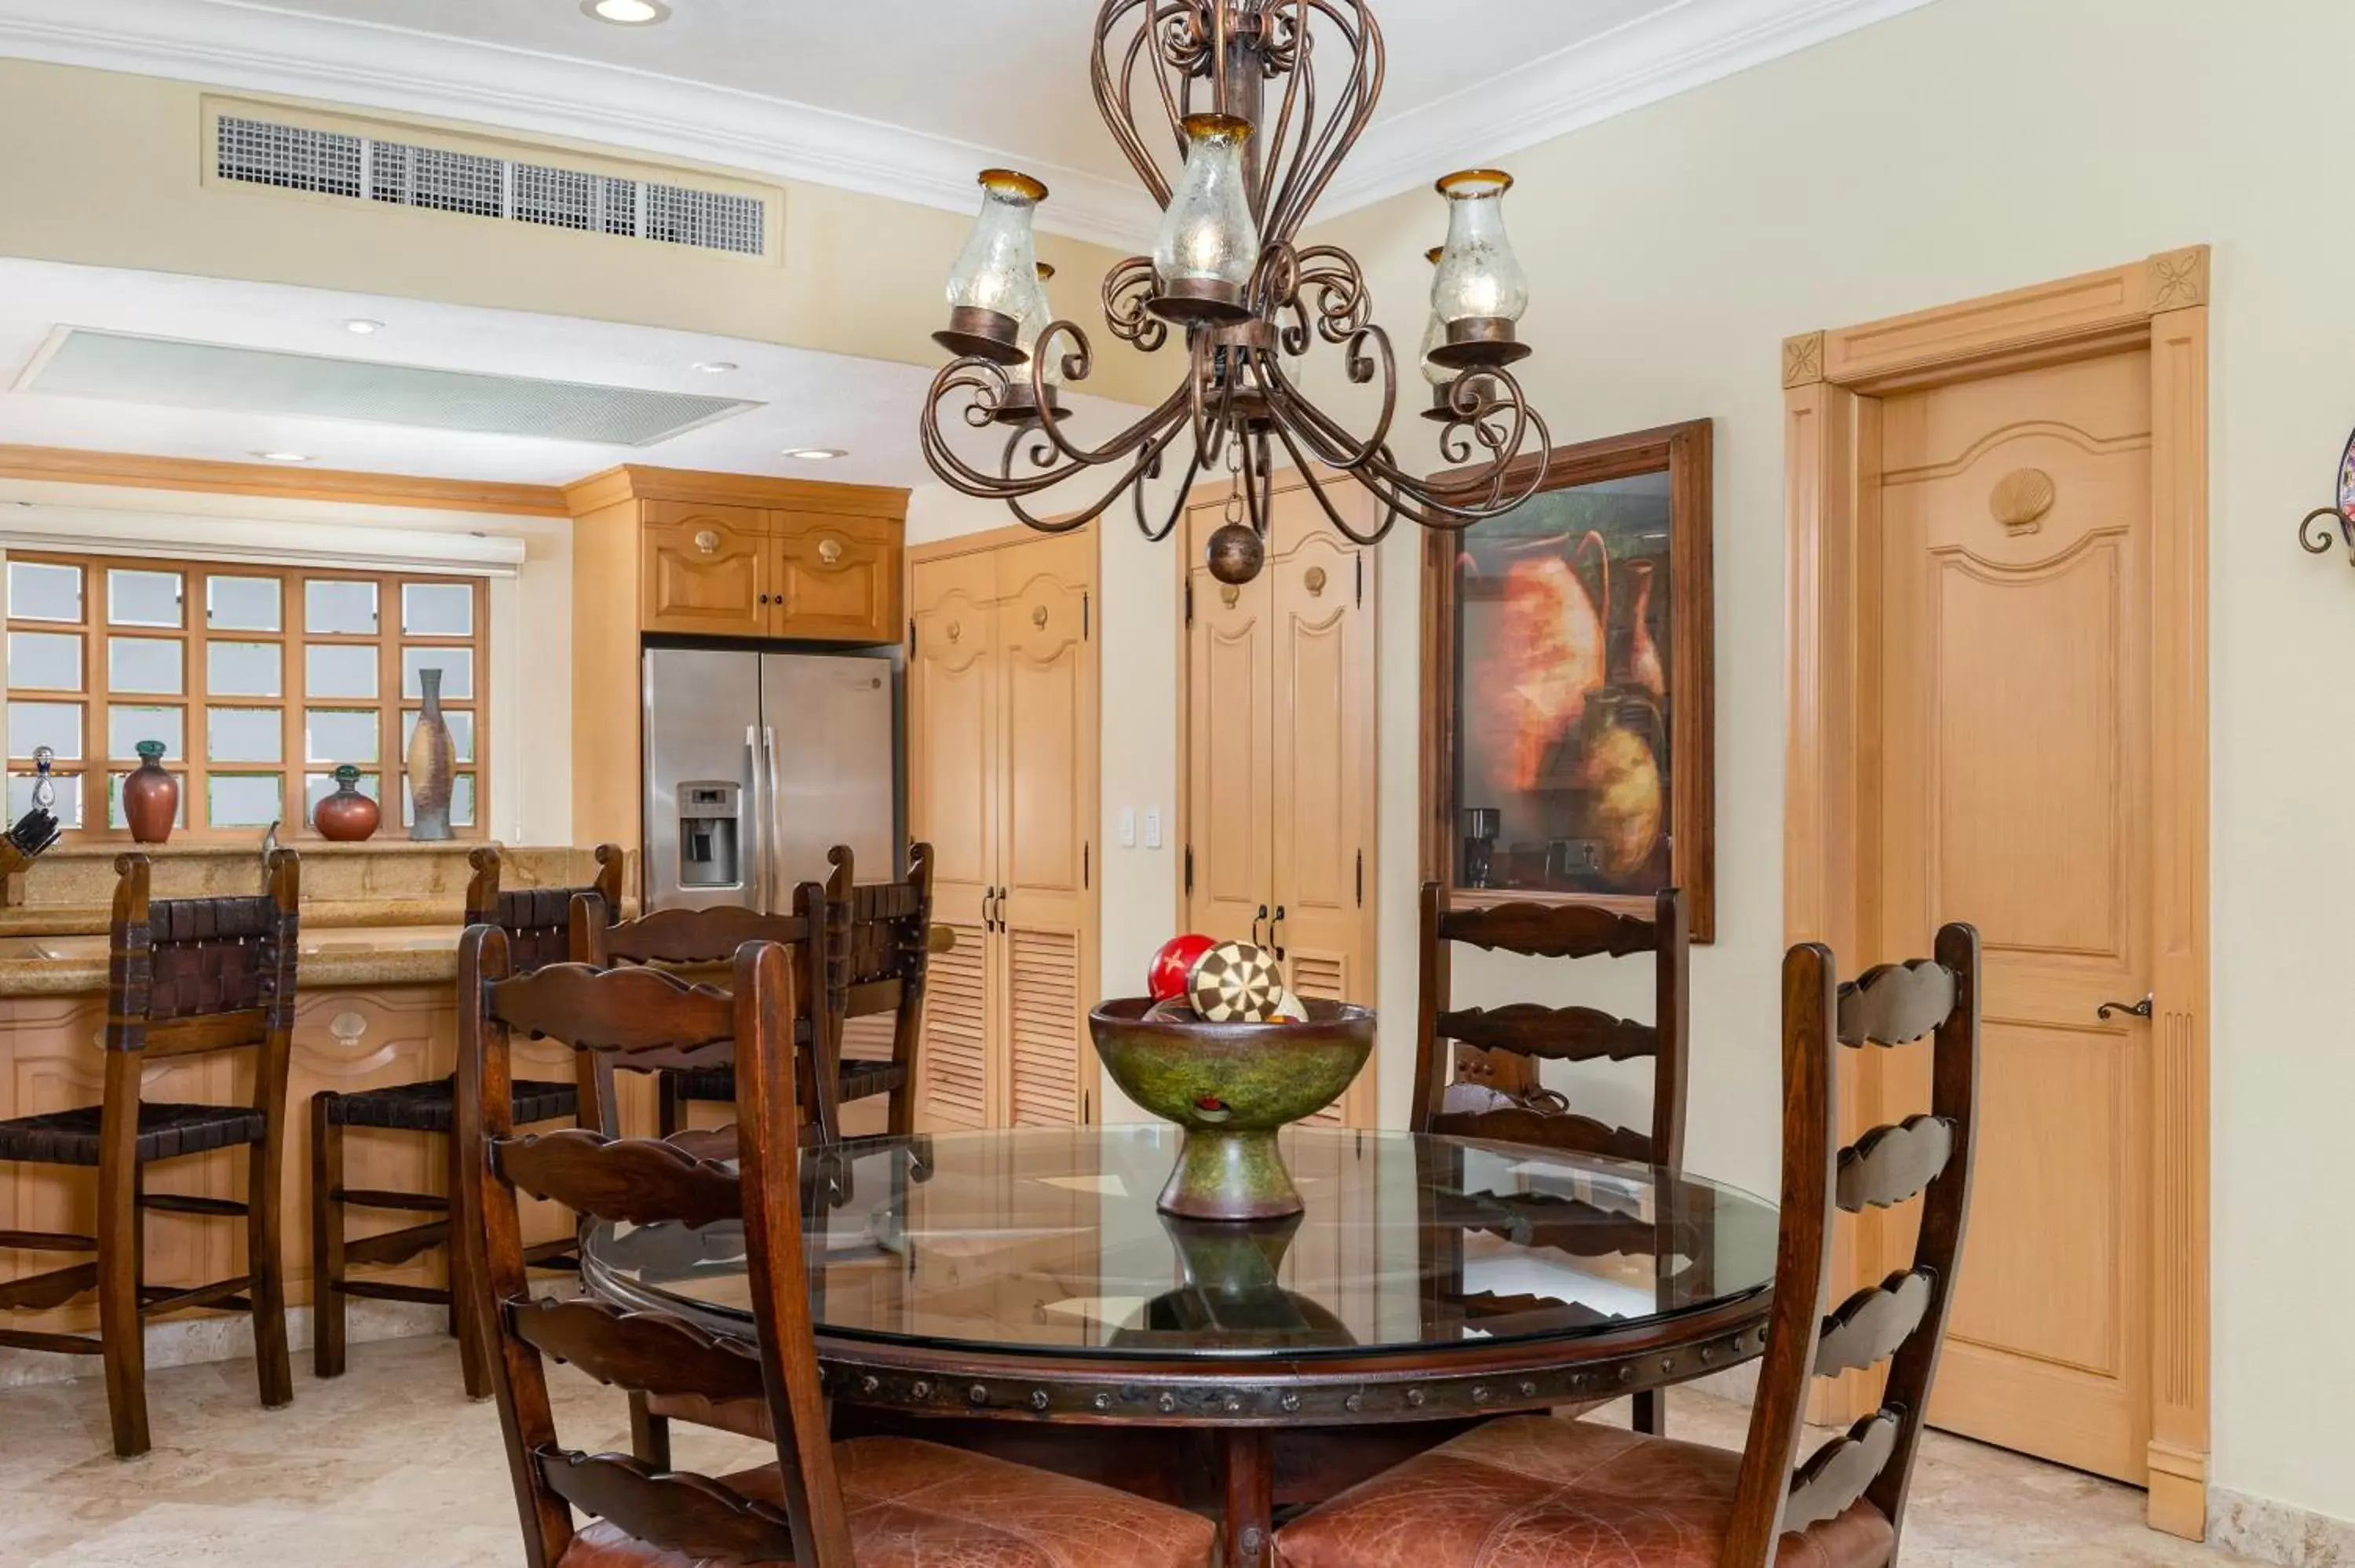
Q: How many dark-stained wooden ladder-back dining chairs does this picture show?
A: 4